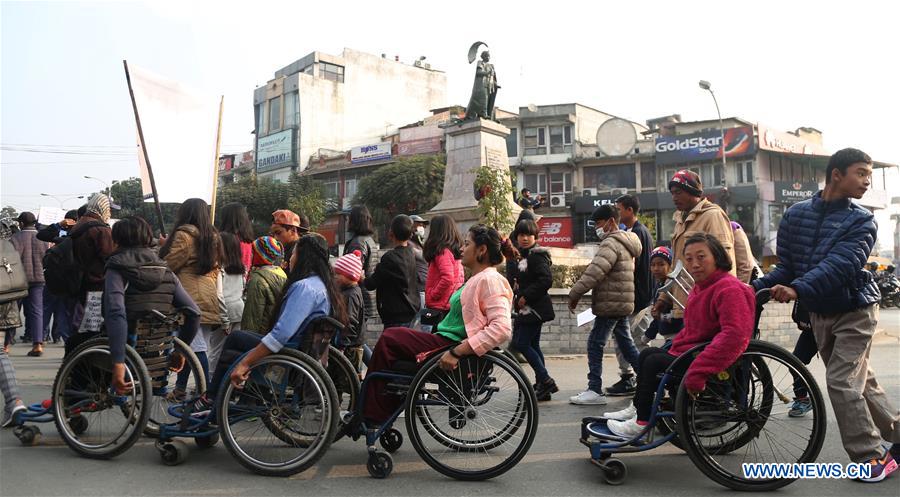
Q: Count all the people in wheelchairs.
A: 4